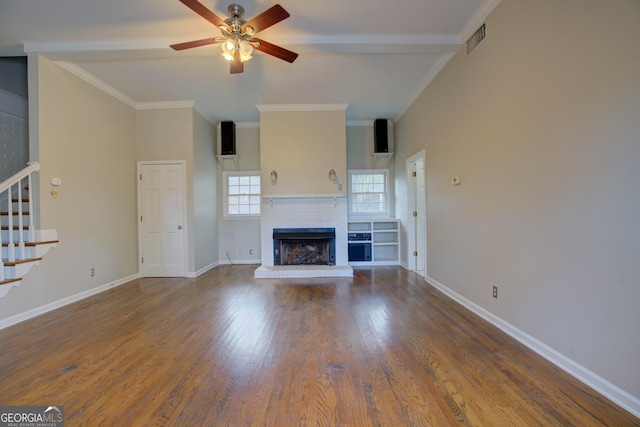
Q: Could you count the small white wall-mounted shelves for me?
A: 2